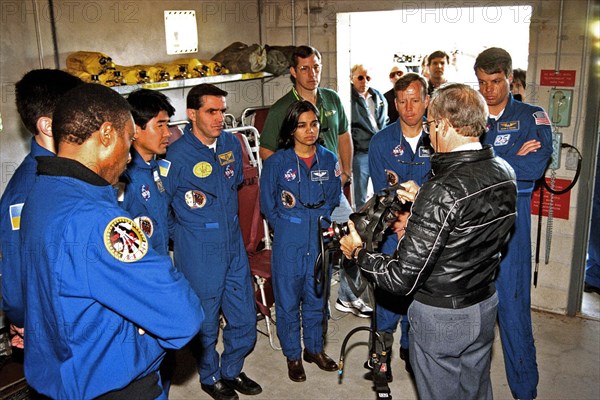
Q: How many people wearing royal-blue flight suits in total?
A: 7